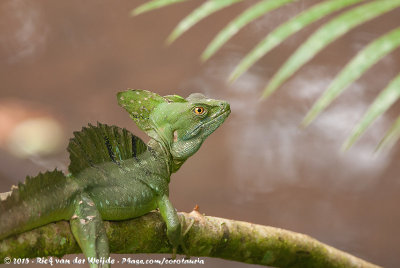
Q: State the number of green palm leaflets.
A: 8